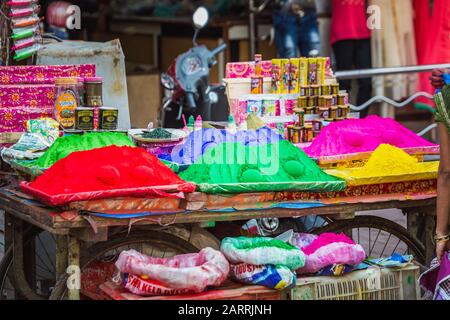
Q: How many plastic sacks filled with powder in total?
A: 3